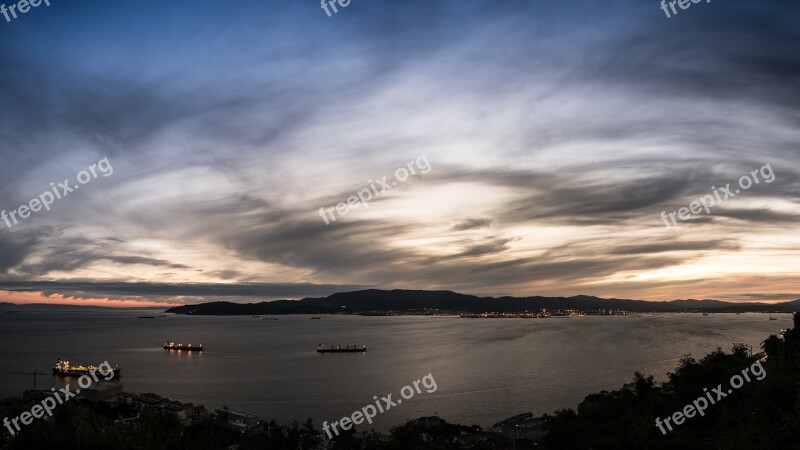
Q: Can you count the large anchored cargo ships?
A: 3